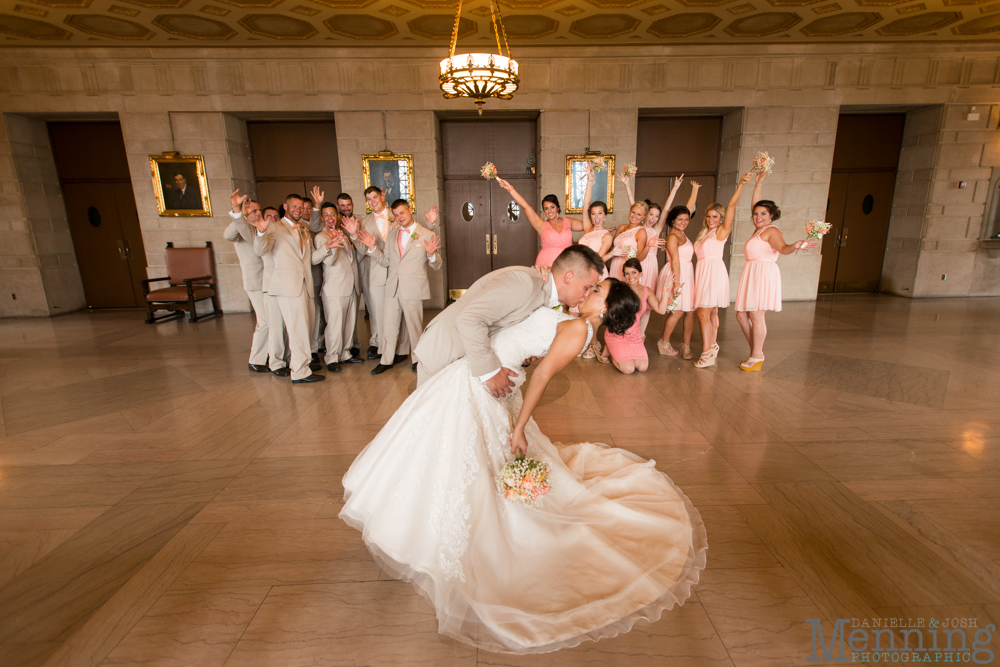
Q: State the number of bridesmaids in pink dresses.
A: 8